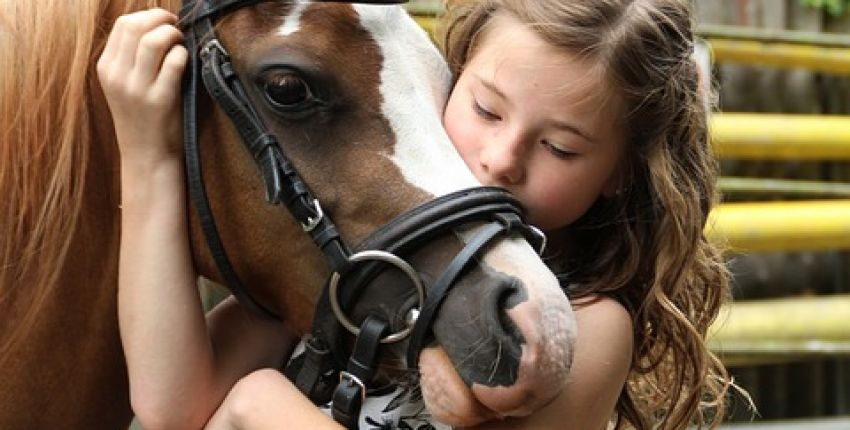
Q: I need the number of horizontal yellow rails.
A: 4